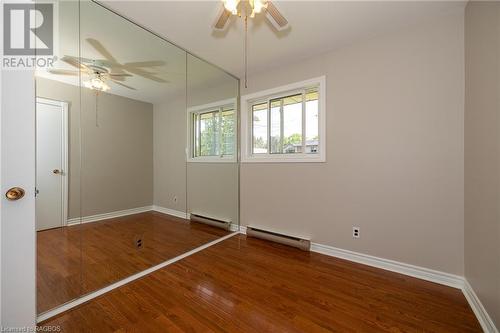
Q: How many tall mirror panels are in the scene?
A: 3